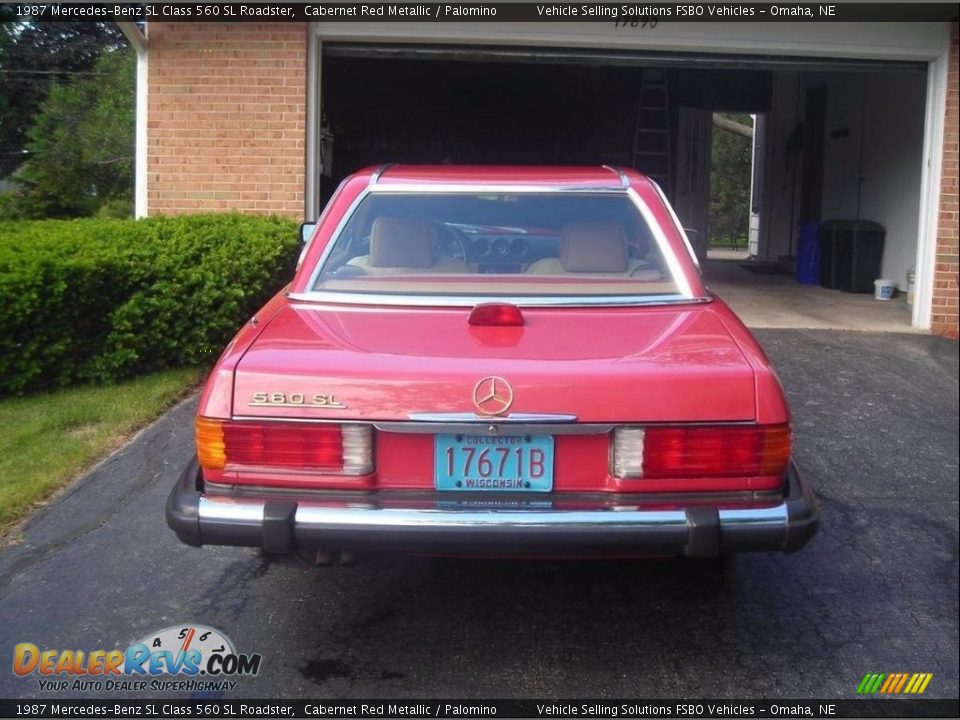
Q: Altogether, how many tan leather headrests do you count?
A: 2